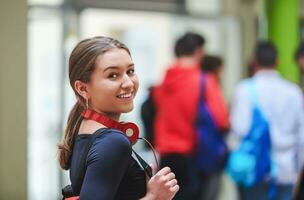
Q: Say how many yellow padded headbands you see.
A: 0